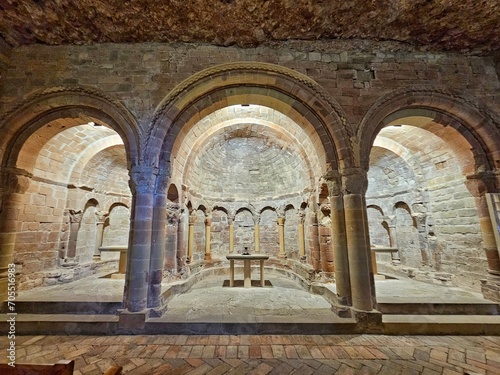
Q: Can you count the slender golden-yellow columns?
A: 6